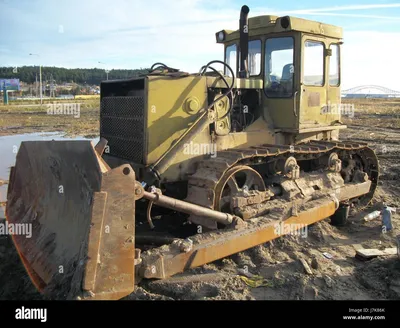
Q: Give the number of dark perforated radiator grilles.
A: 1